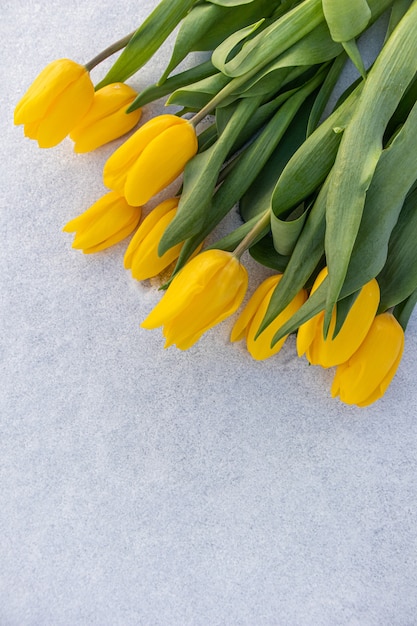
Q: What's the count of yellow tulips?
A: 9